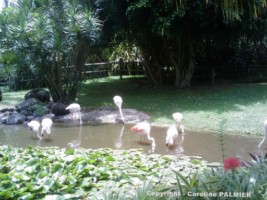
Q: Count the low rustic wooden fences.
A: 1